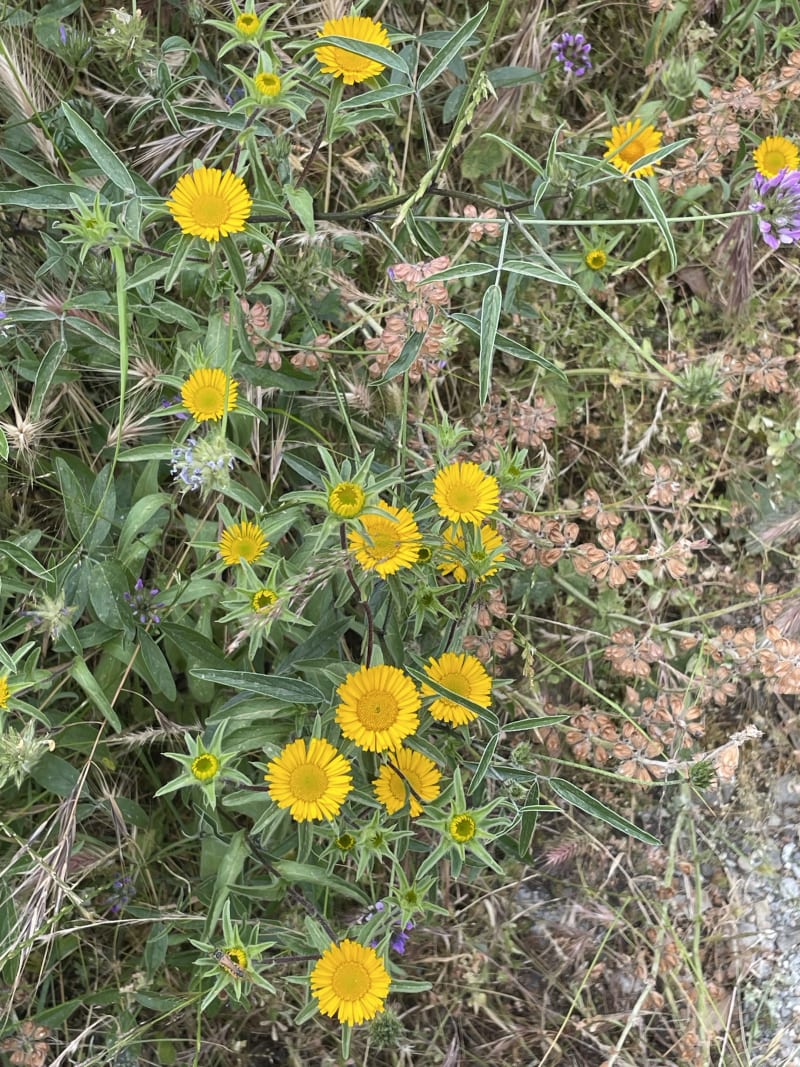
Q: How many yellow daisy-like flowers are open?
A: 14